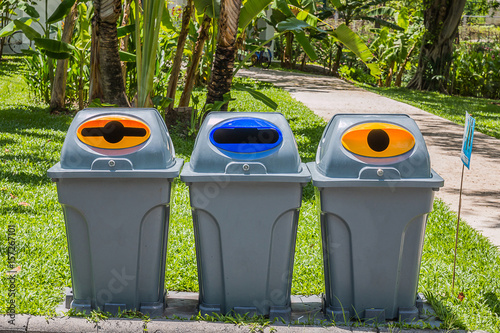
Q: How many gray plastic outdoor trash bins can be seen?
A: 3